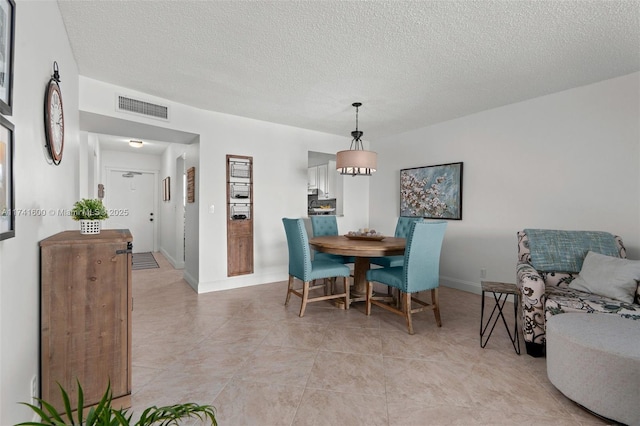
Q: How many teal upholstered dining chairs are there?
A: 4